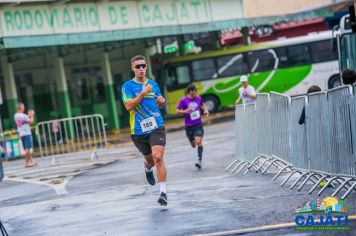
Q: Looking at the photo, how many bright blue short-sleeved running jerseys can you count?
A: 1